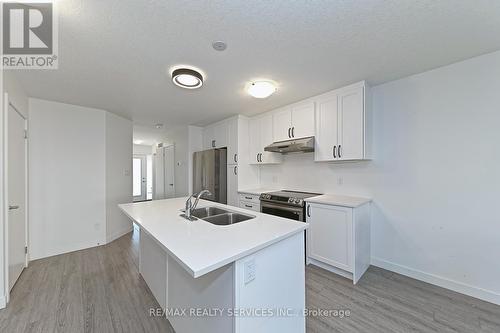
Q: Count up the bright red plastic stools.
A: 0